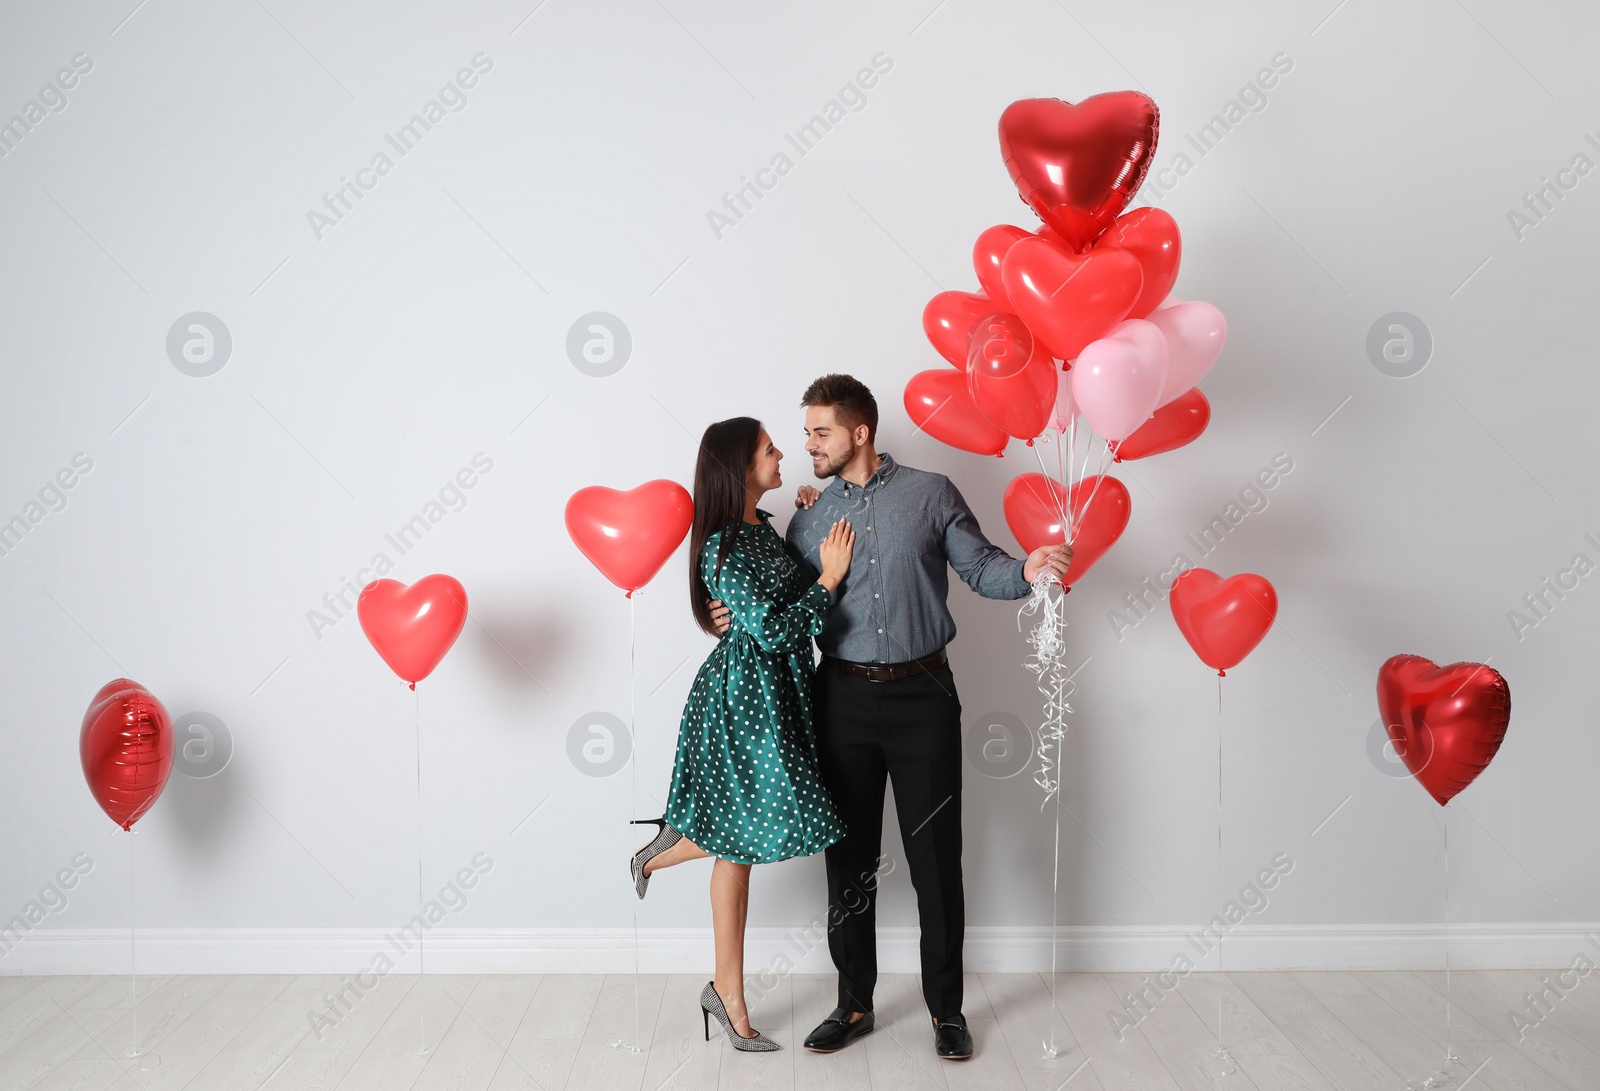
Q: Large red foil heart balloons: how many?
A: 3